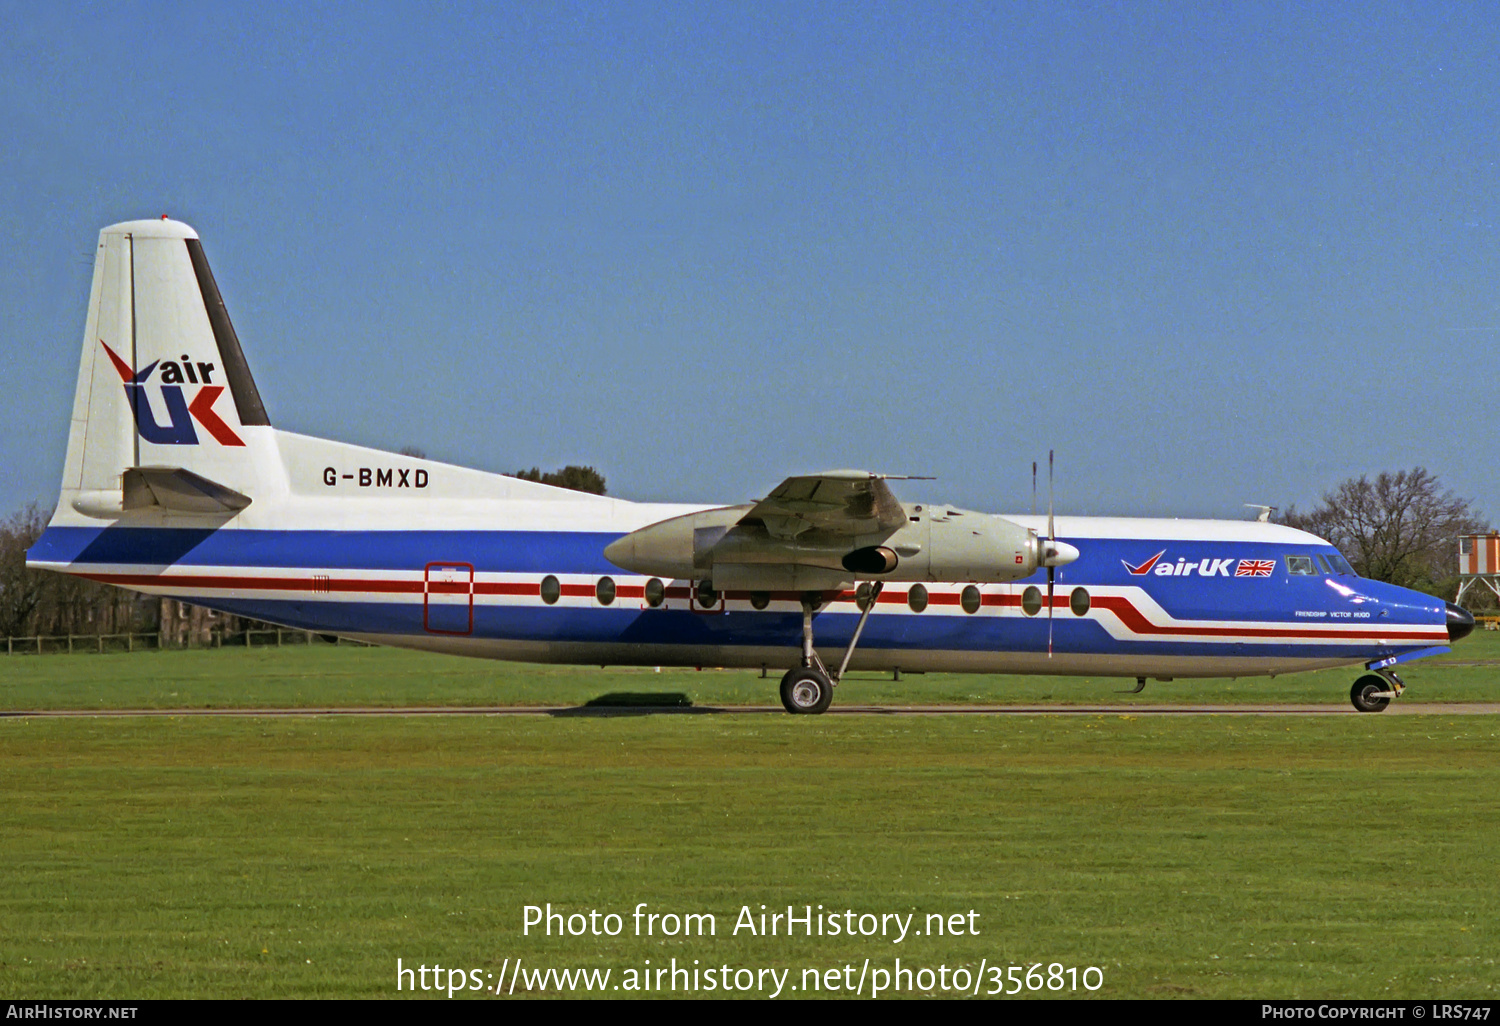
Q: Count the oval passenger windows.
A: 11